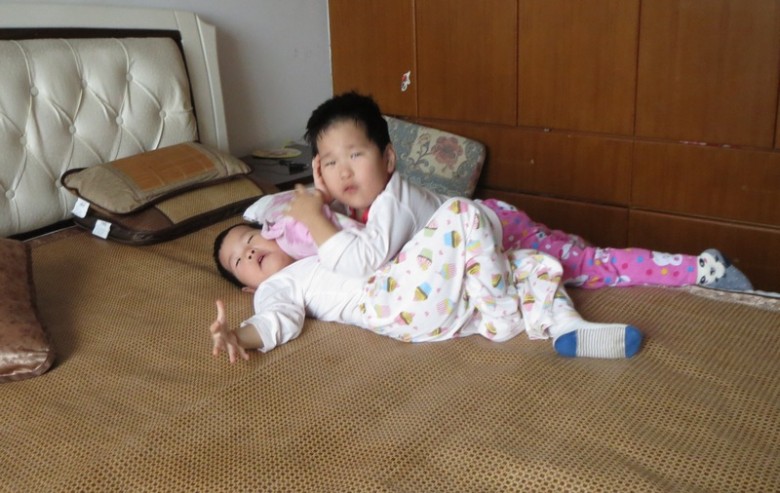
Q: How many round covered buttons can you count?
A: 9